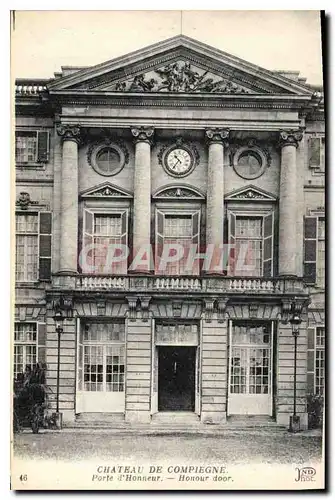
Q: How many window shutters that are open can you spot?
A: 12